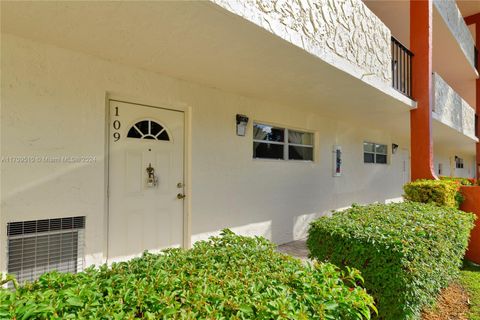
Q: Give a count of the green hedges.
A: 3